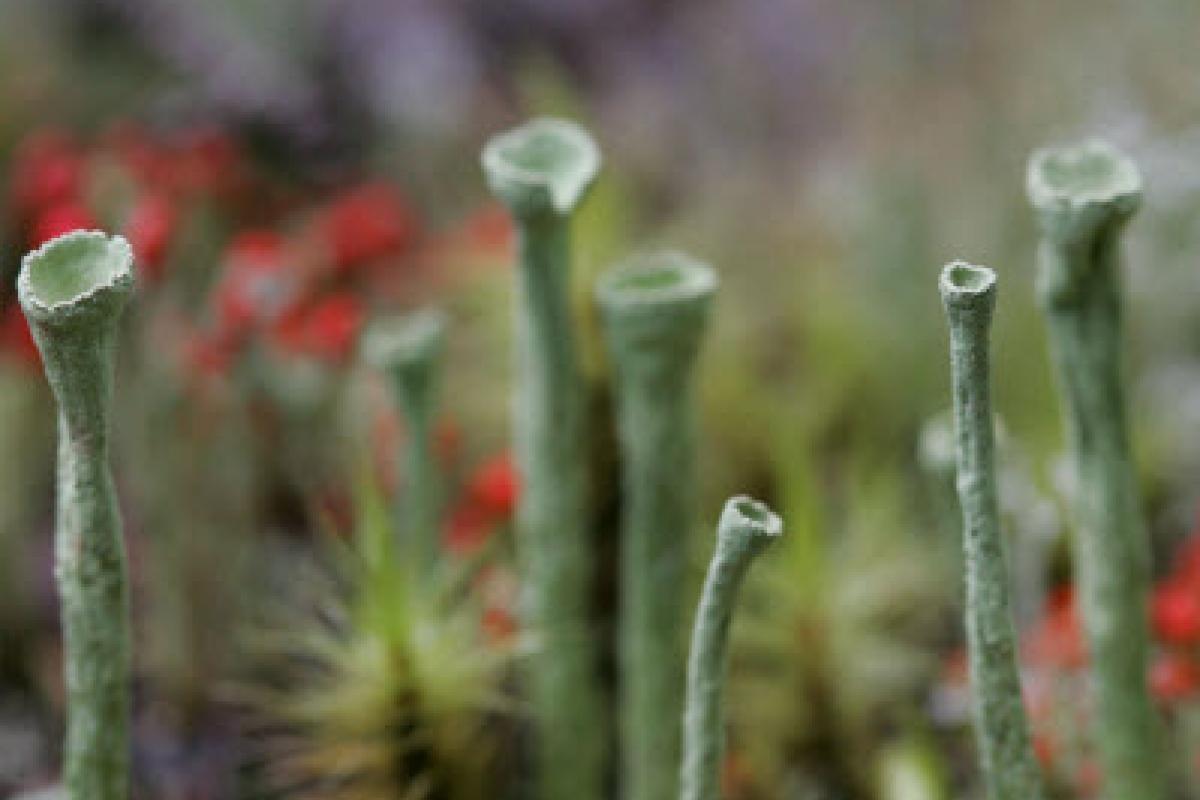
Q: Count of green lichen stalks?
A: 7